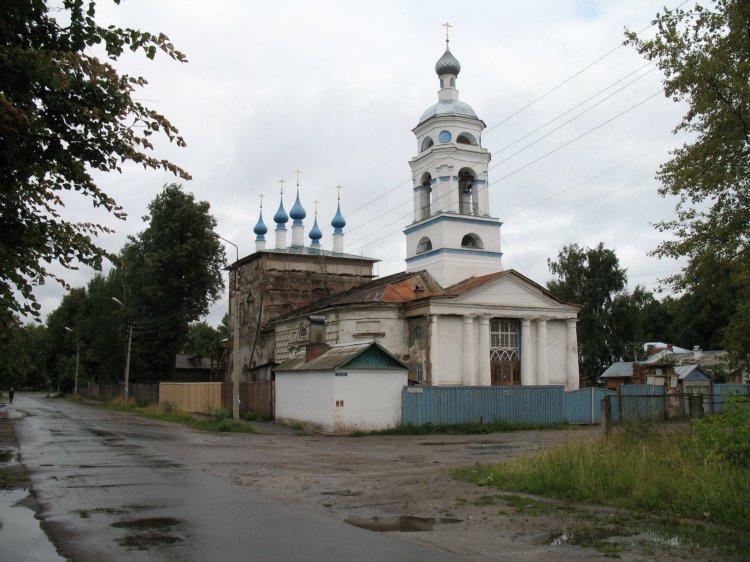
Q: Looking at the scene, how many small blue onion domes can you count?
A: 5